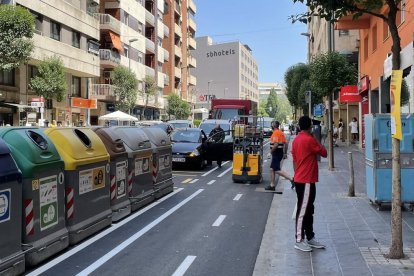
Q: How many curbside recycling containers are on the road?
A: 6